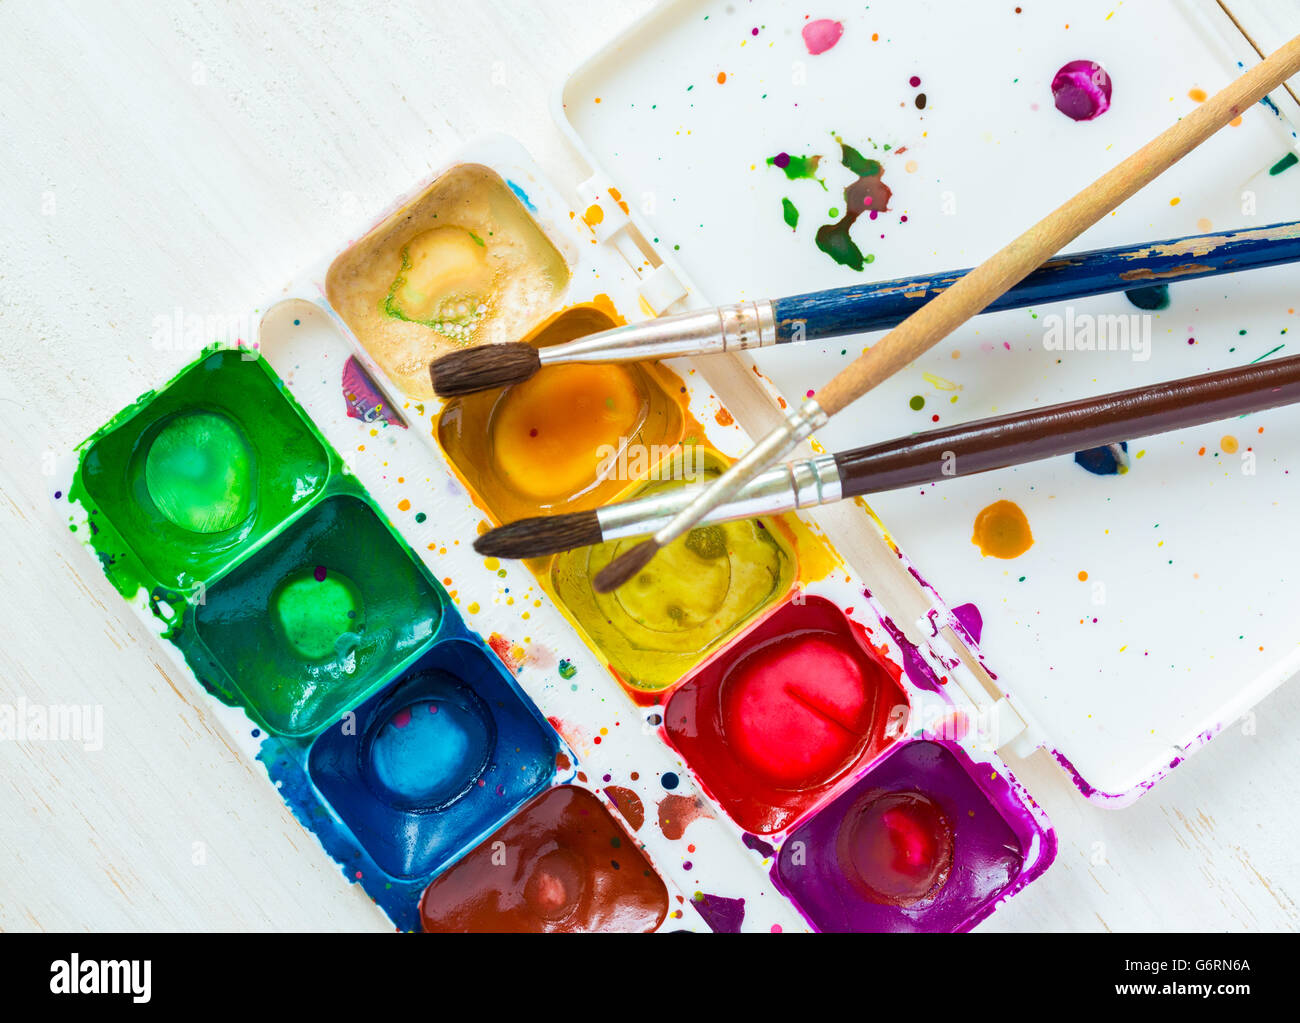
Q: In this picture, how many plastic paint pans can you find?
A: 9